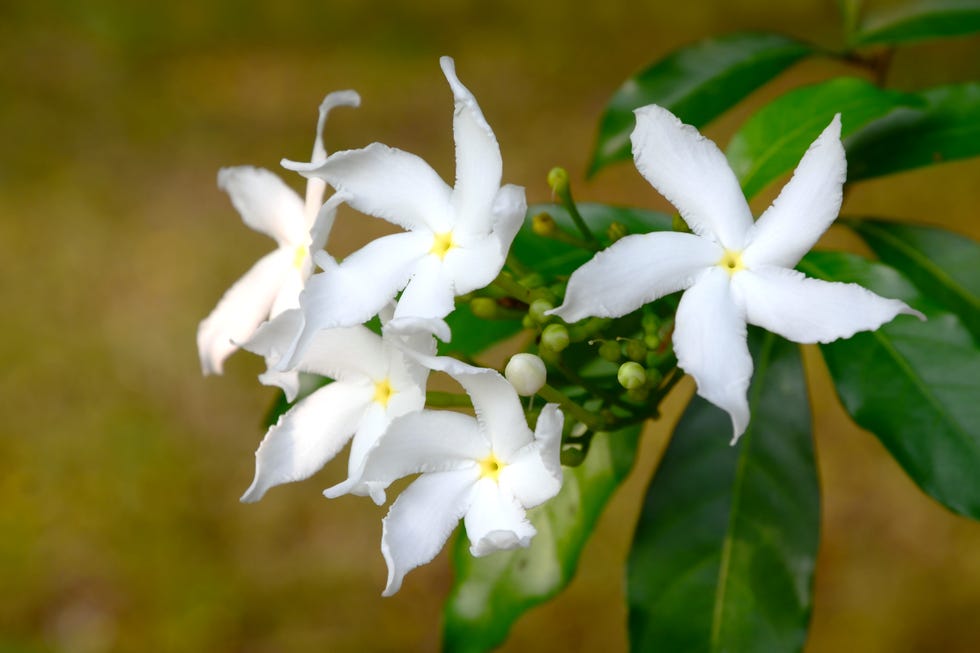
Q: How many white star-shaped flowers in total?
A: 5